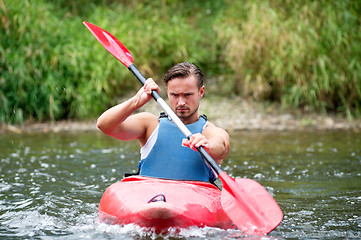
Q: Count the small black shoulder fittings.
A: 2